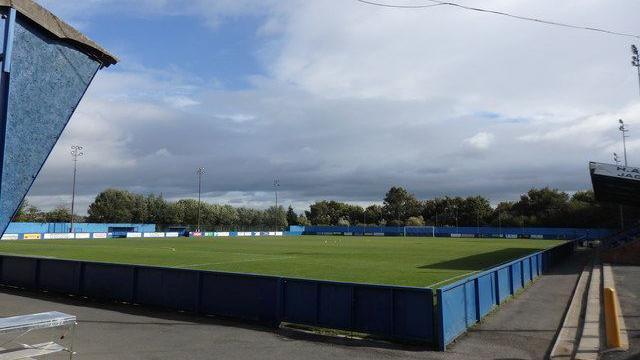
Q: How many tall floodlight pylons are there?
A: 6